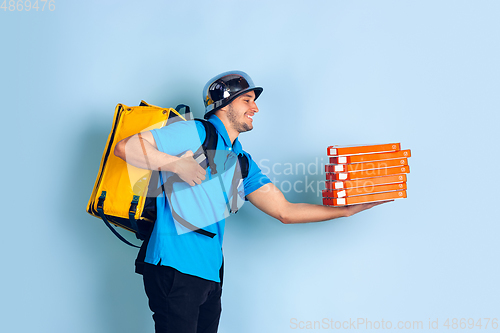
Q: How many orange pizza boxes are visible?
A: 7